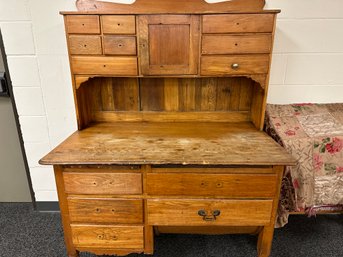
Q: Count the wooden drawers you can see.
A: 13